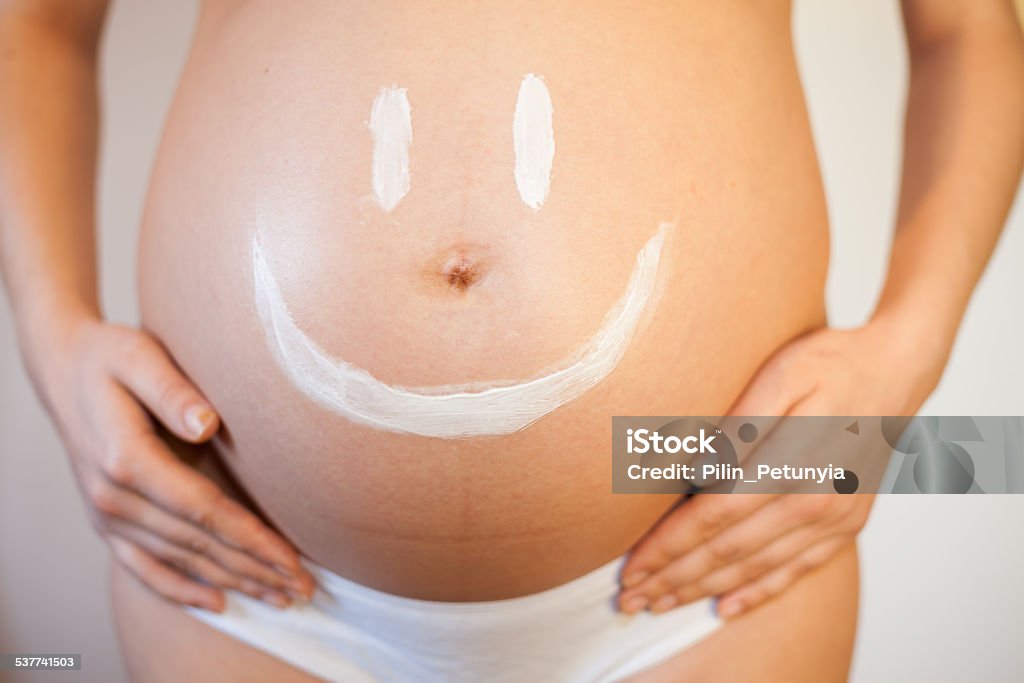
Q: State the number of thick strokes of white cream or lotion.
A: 3